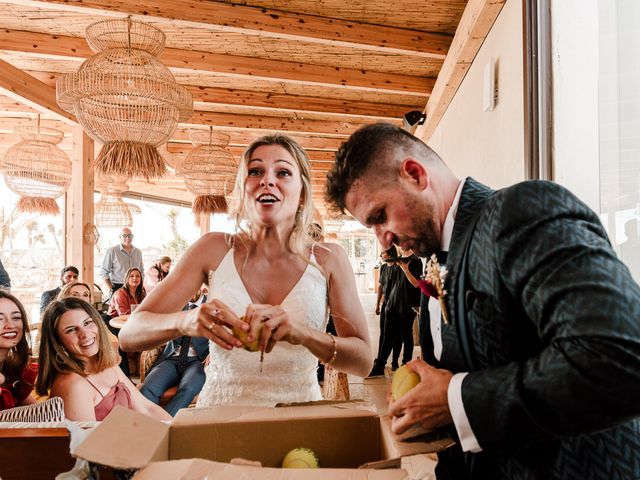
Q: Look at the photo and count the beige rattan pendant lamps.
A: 4